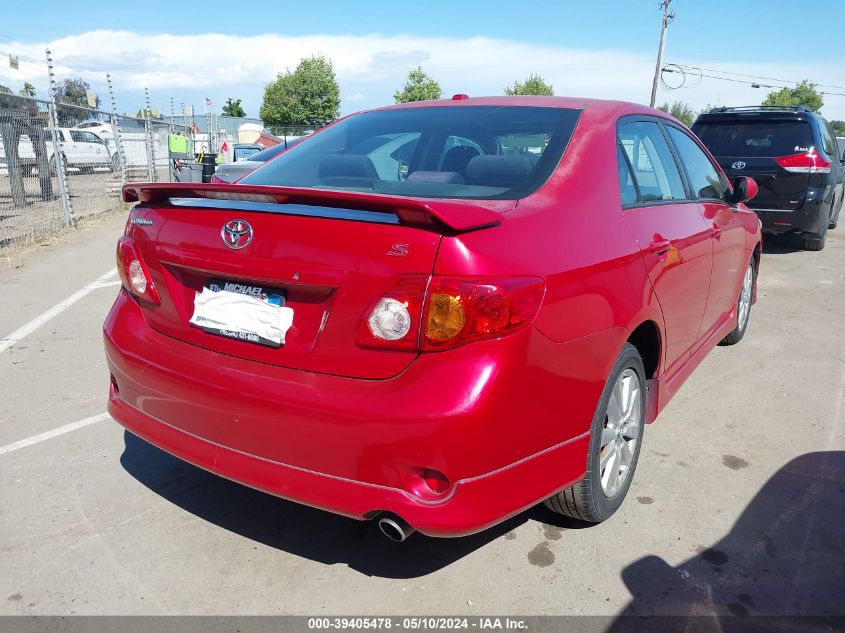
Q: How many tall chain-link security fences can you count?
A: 1